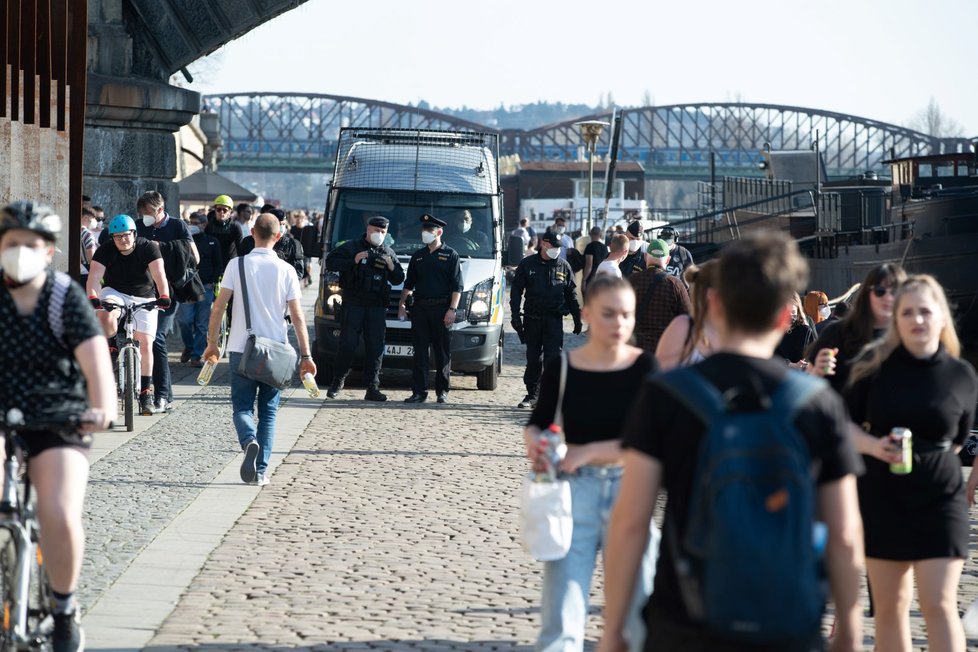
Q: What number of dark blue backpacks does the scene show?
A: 1